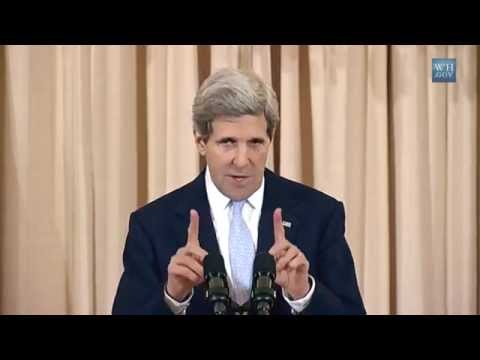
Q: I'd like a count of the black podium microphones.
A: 2